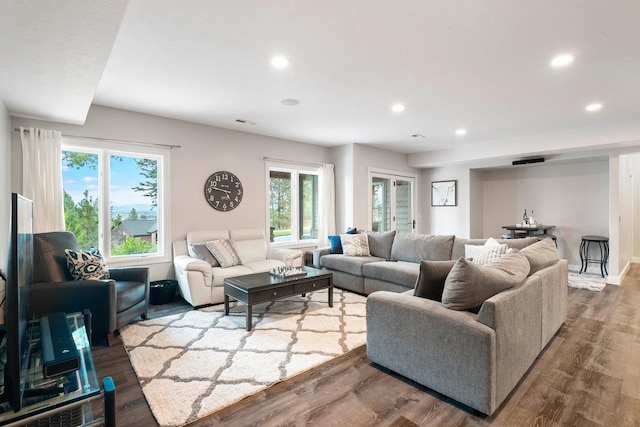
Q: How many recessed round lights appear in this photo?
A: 5